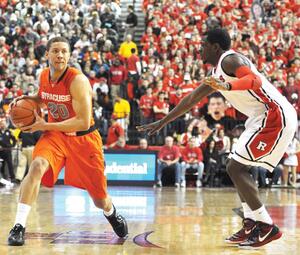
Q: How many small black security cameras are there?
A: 0